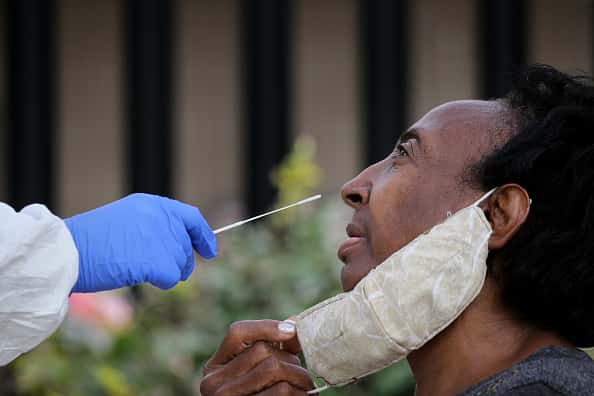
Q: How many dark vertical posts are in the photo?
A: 5